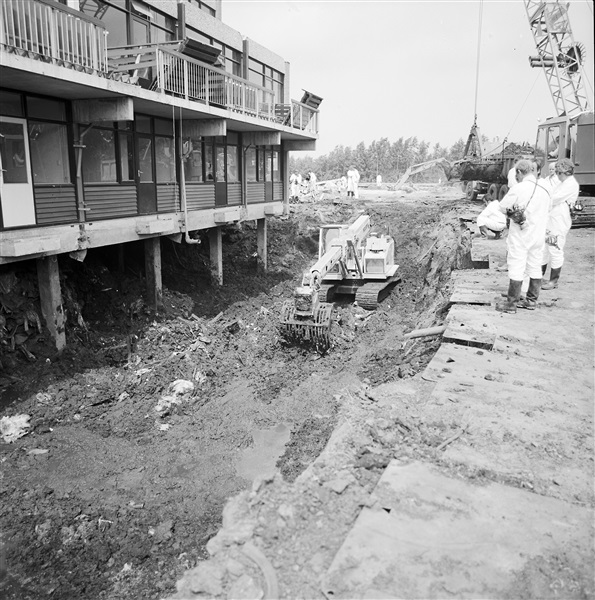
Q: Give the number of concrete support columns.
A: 4